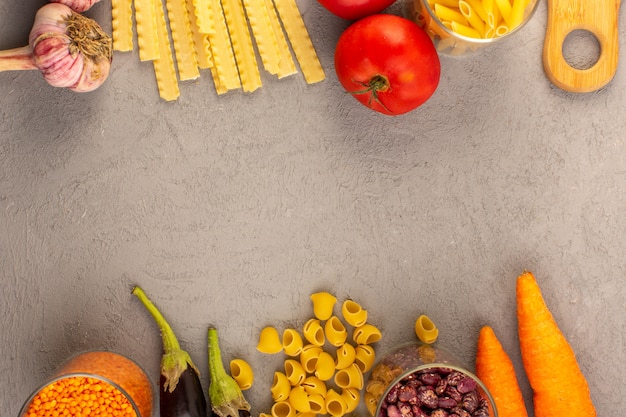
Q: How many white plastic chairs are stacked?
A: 0